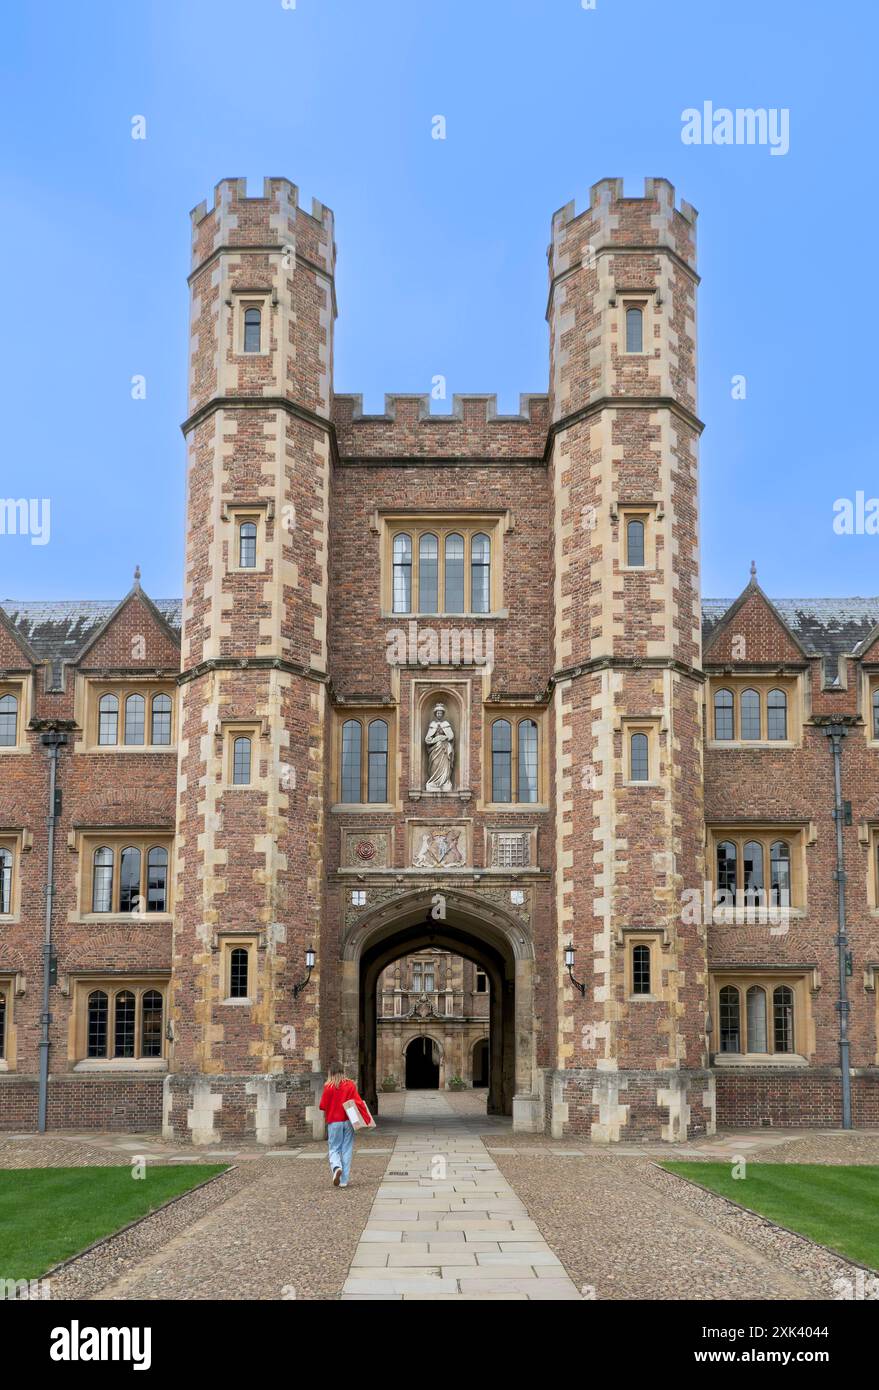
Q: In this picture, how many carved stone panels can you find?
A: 3